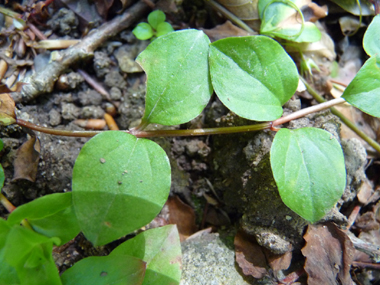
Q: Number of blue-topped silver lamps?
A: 0